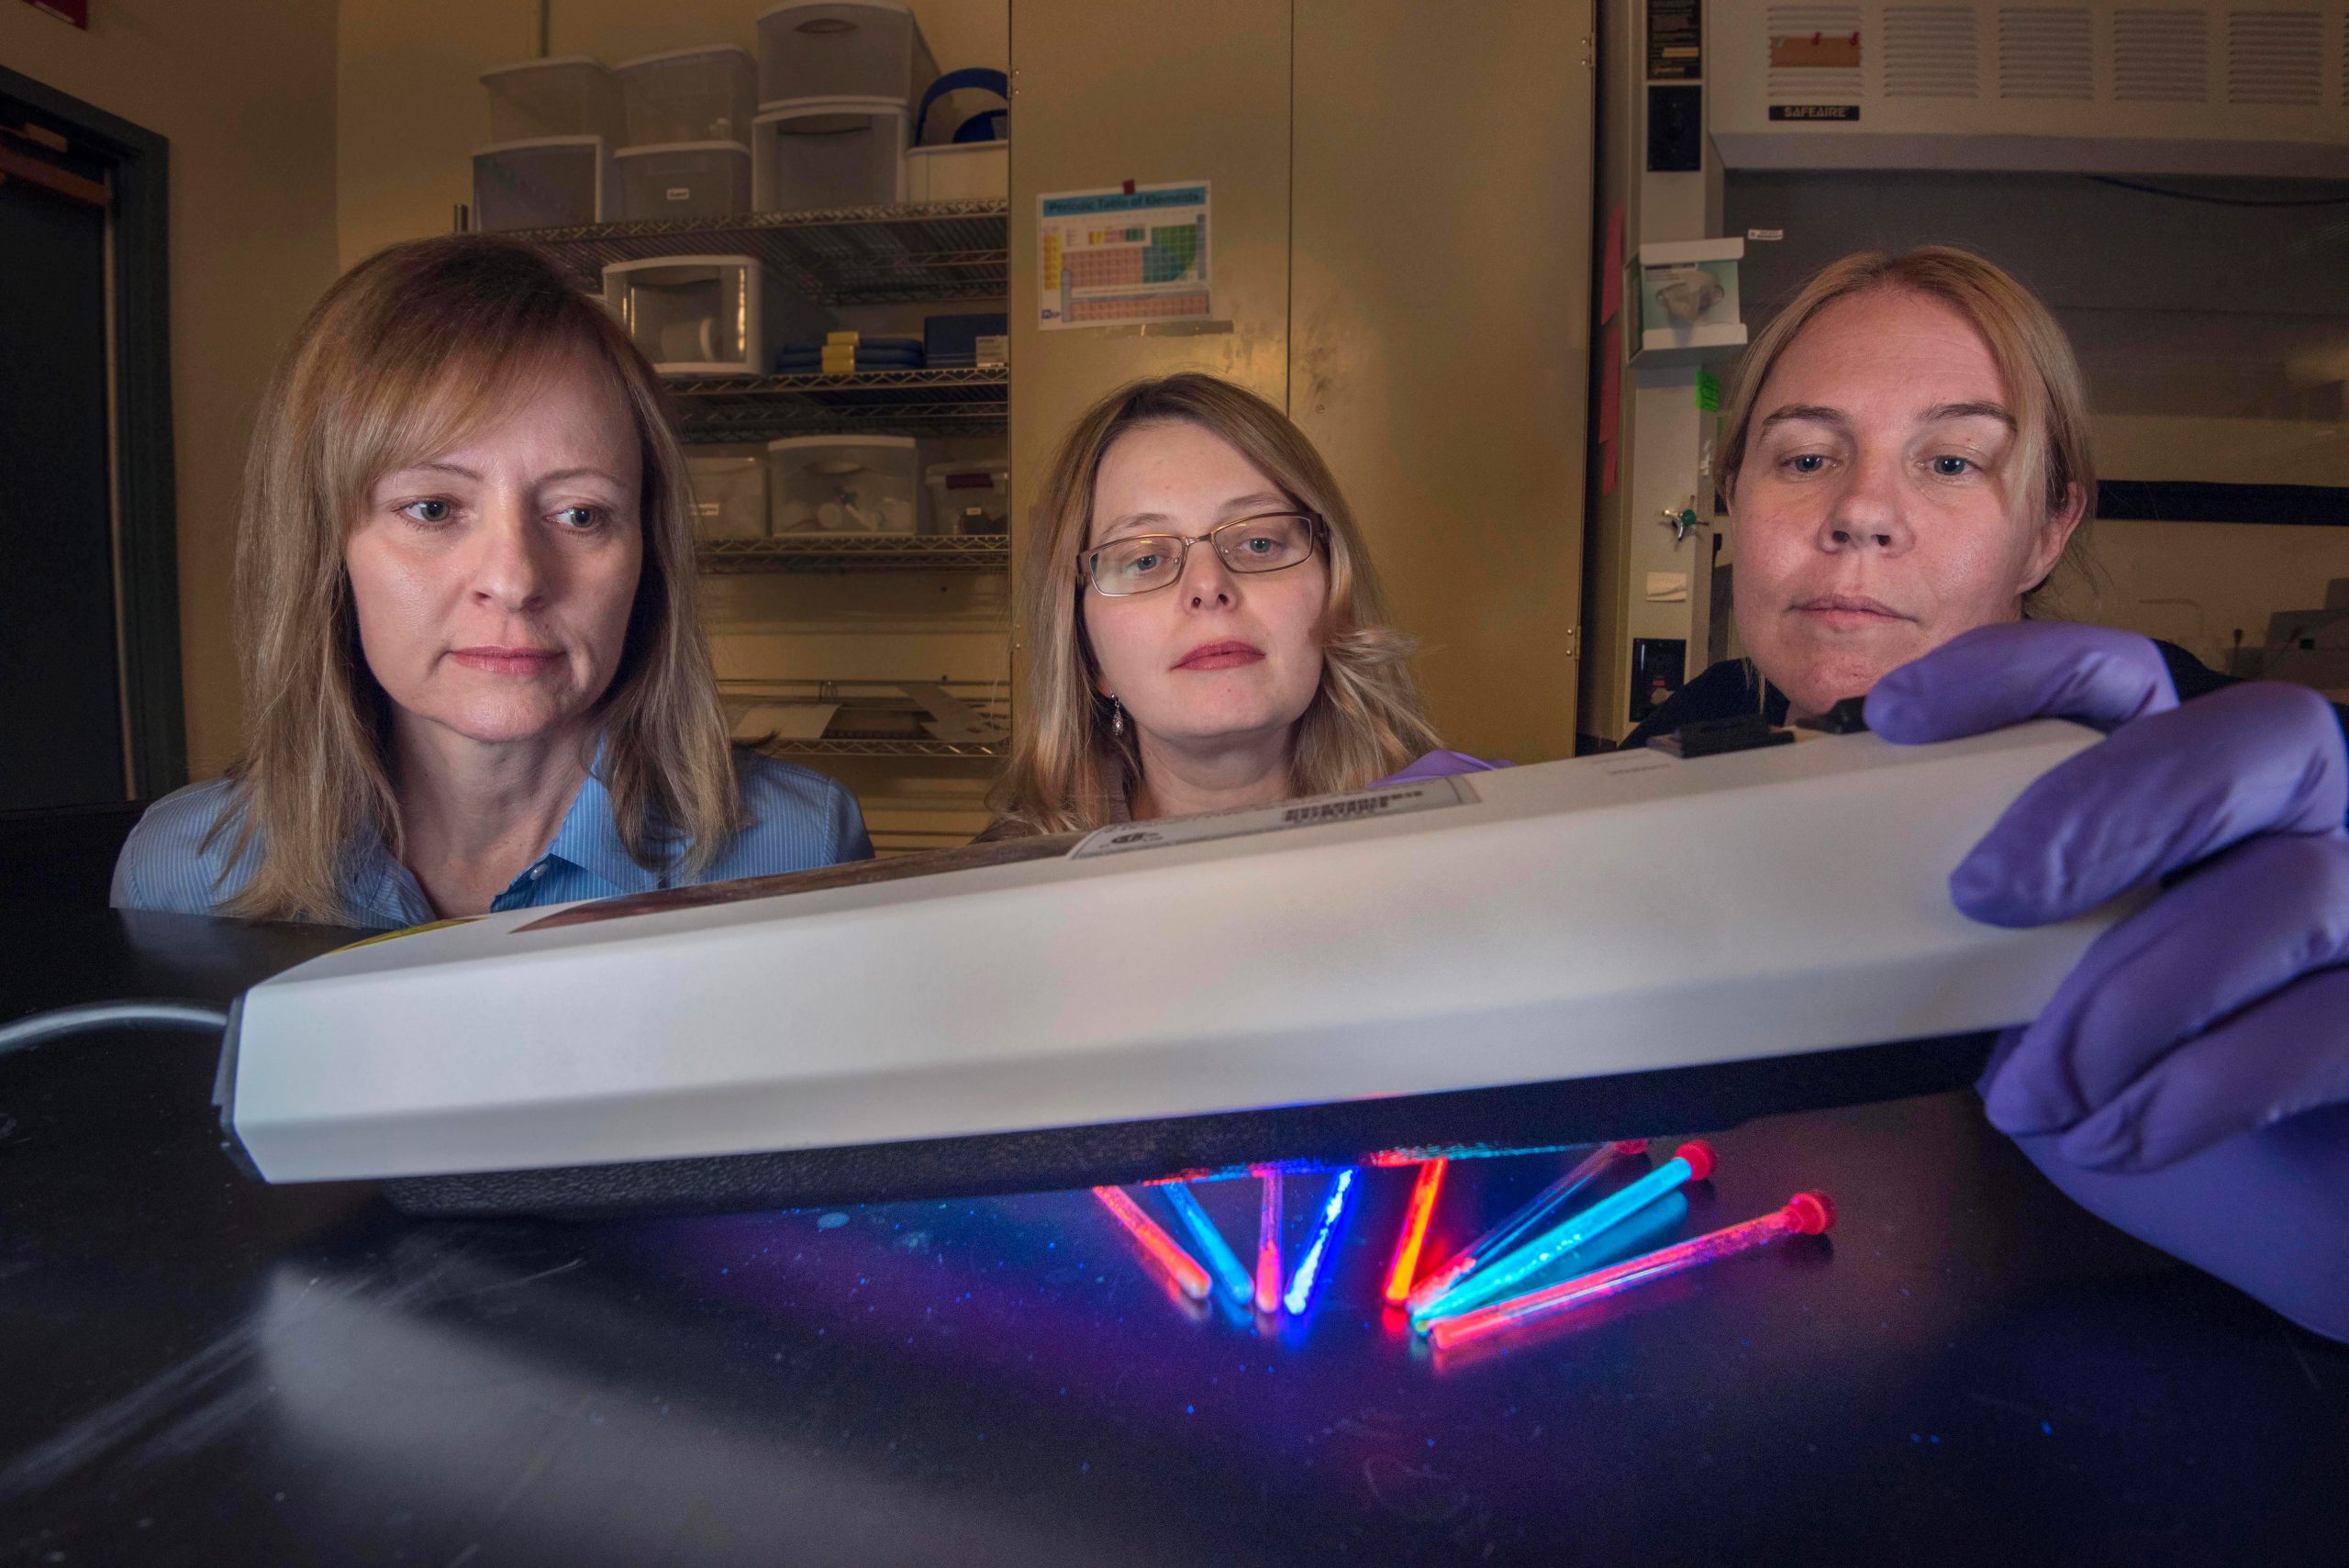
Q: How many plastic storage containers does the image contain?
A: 11